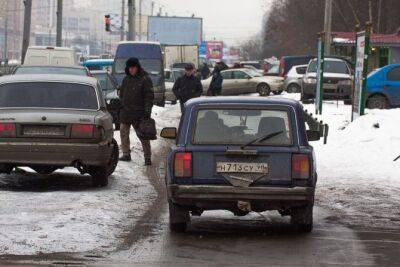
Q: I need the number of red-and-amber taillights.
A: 2